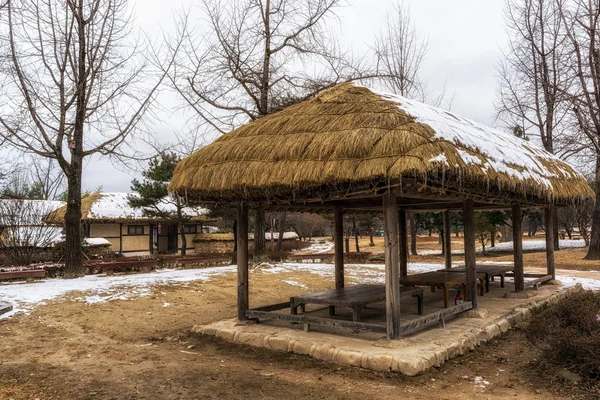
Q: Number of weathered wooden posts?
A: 8